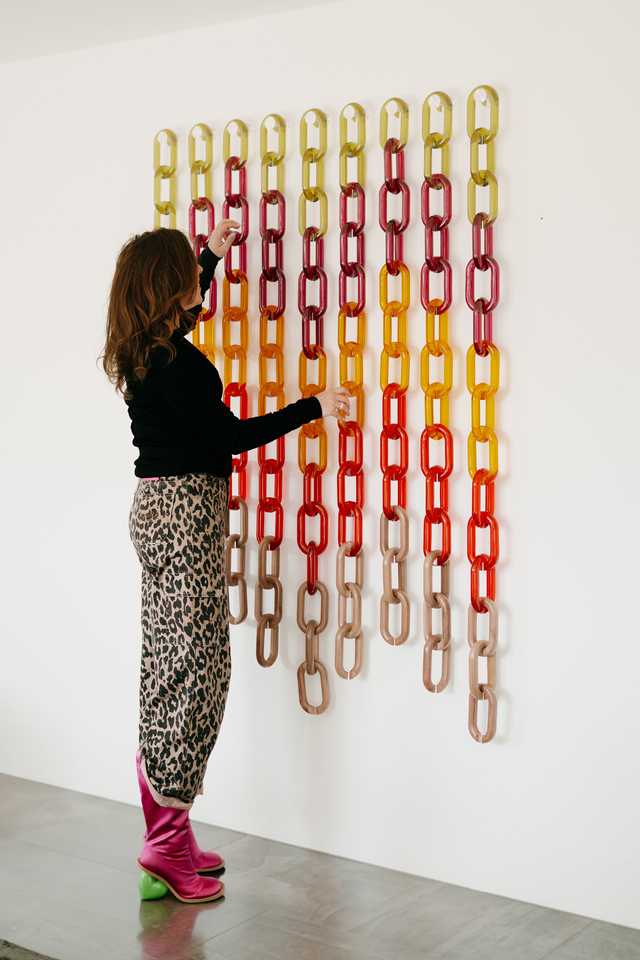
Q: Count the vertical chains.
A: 9